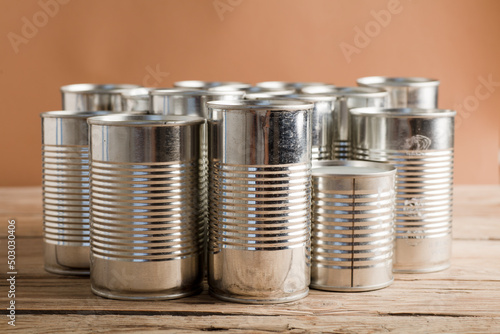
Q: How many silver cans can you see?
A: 14